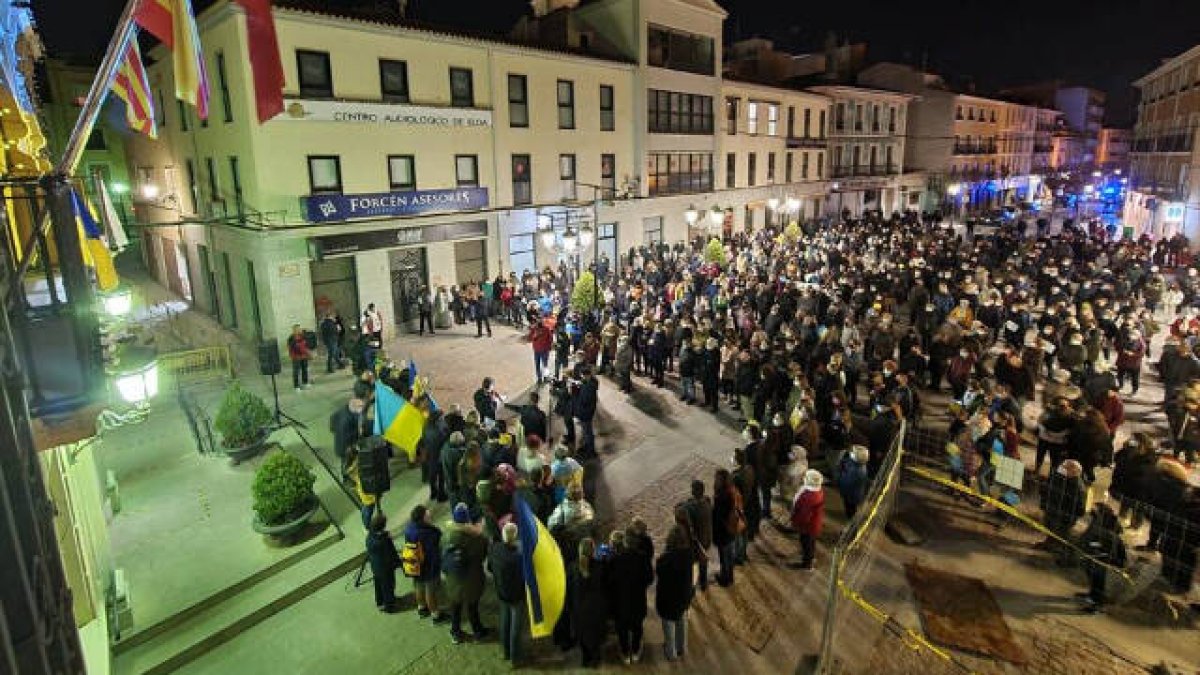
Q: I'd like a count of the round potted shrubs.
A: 2